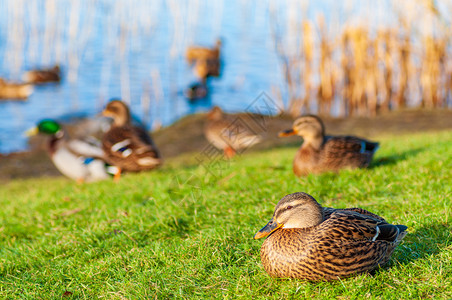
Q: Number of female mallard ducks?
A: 4